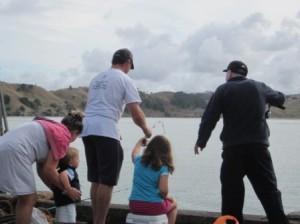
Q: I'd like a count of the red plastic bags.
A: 0